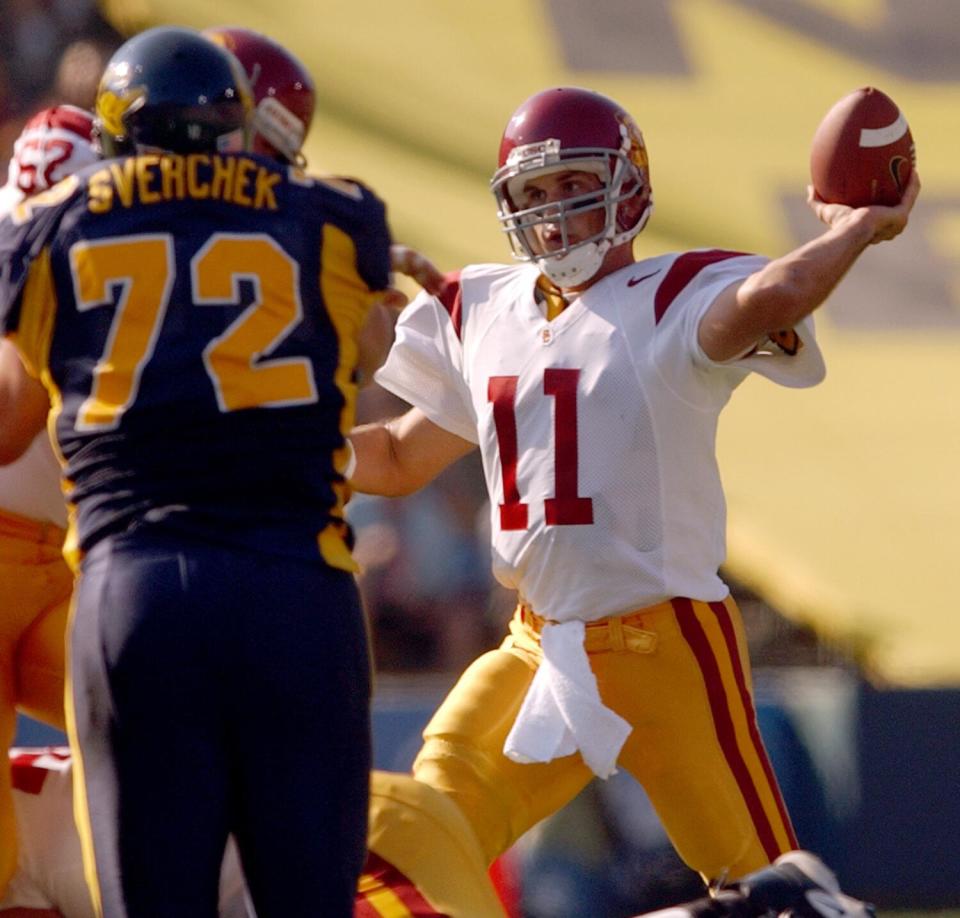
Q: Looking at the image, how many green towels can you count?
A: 0